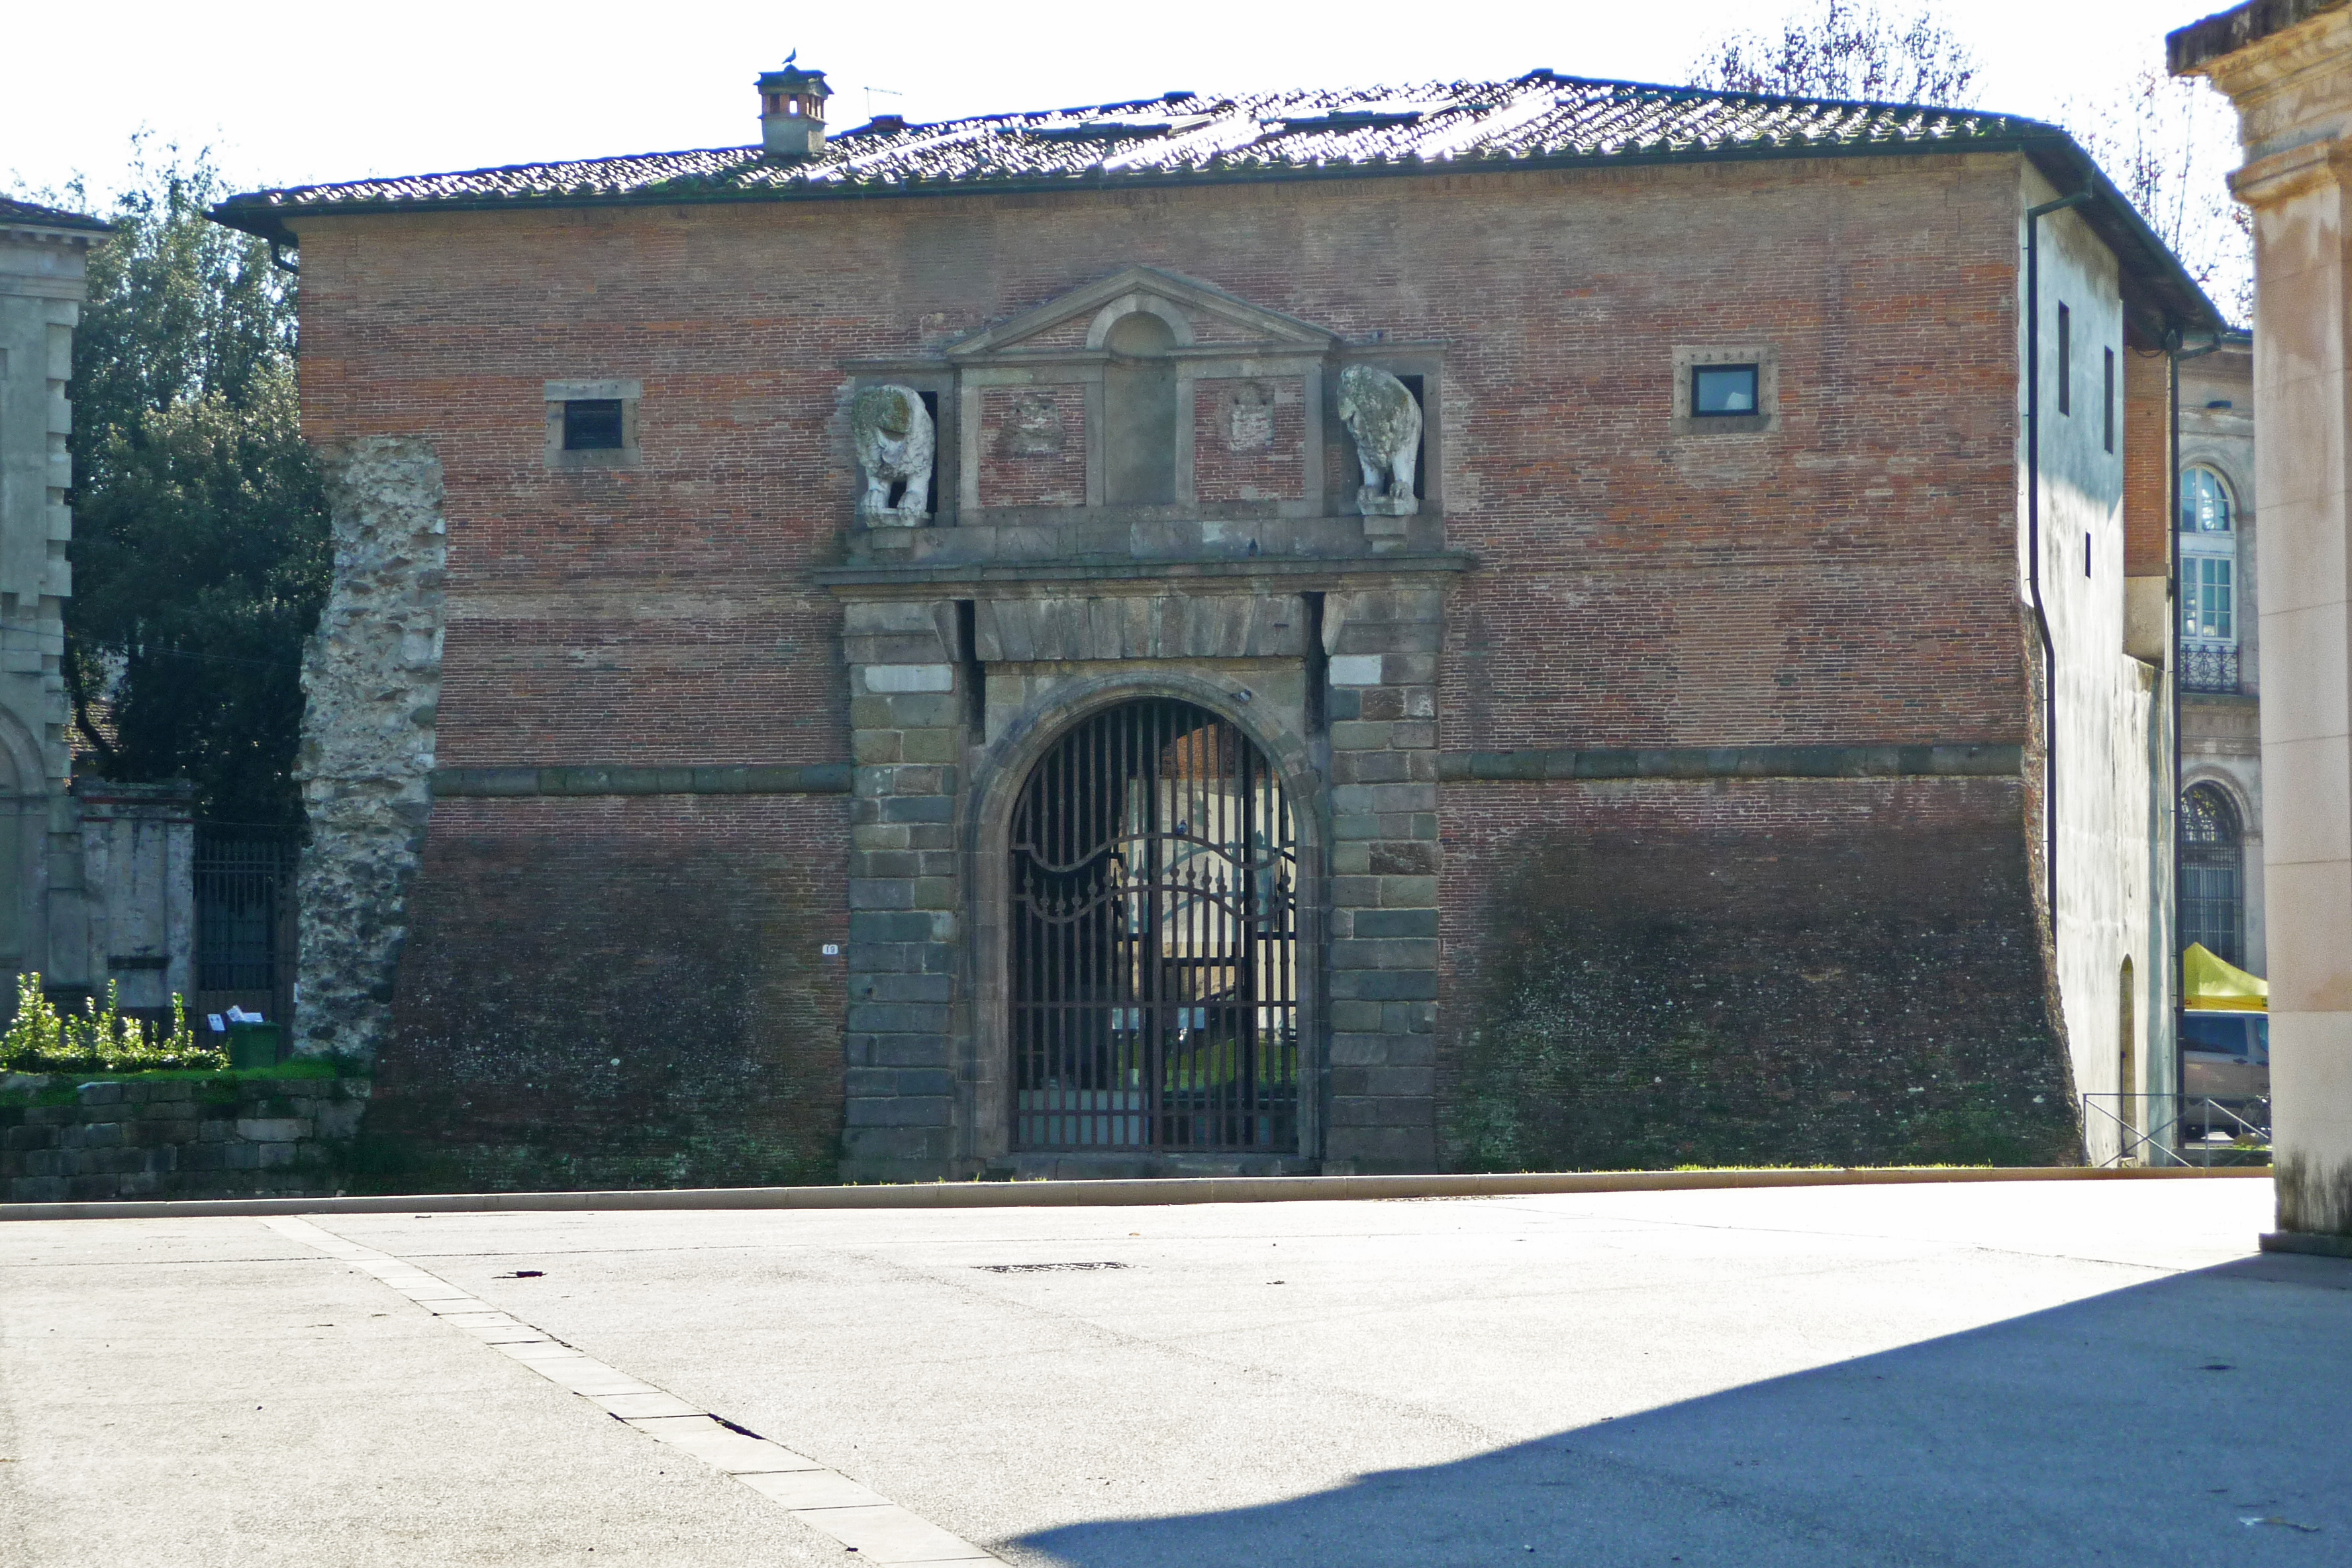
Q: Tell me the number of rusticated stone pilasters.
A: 2